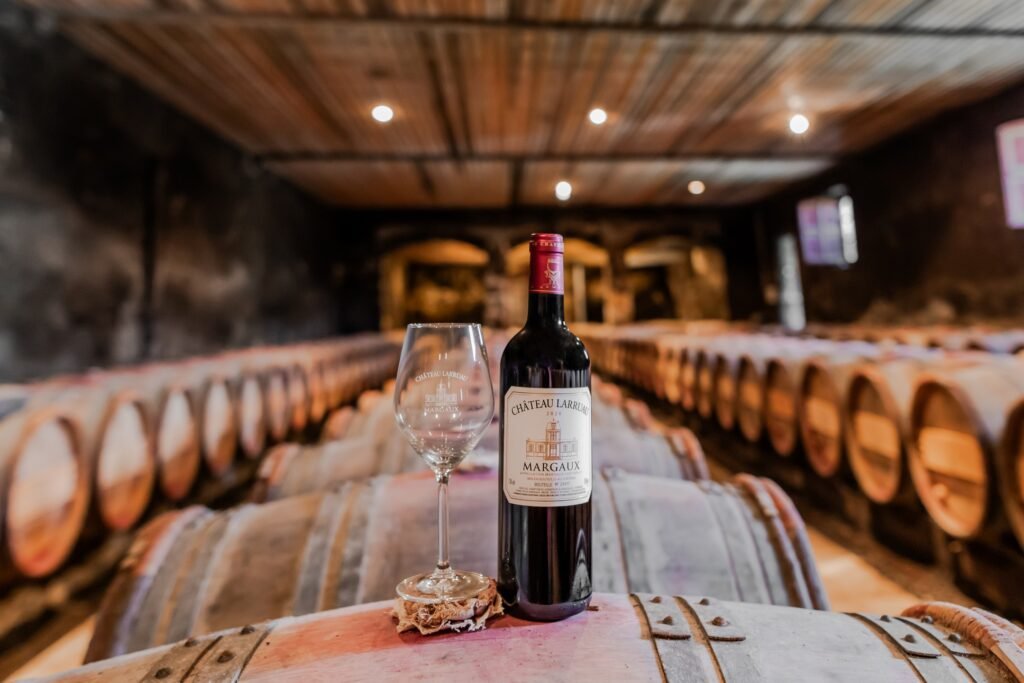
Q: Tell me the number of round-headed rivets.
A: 12